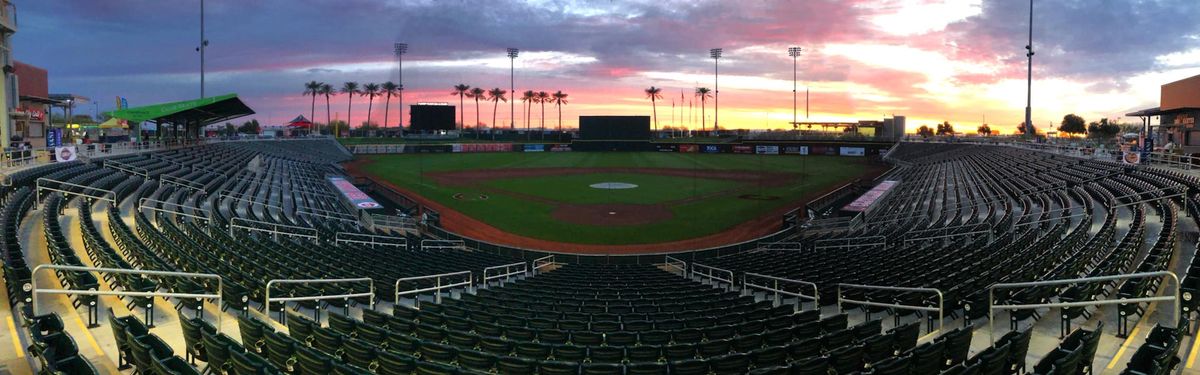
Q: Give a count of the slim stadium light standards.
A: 6